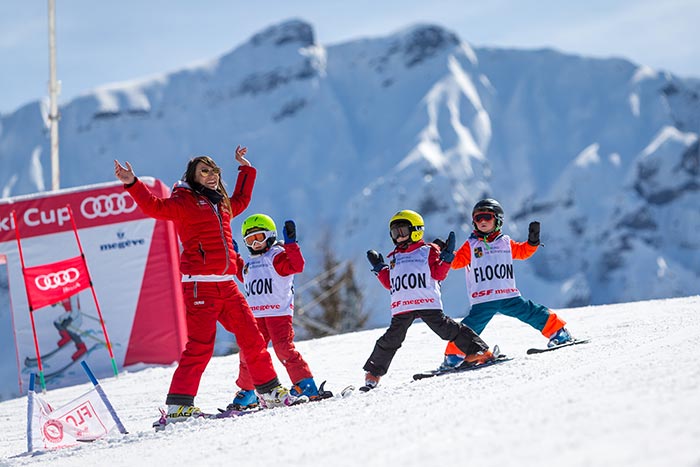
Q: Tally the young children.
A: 3